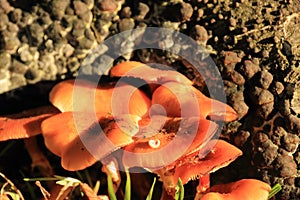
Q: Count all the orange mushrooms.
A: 8